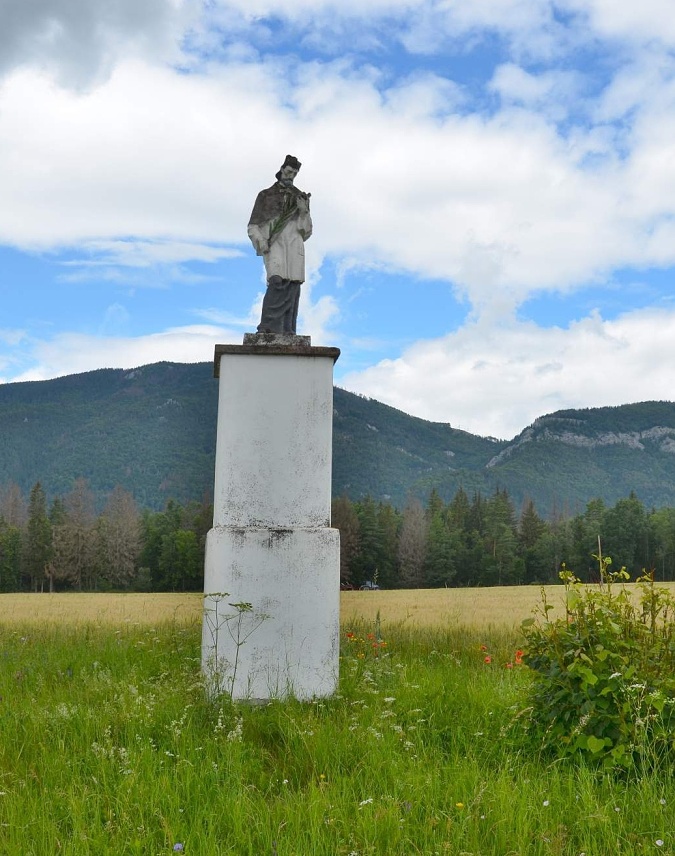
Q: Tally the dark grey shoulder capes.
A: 1